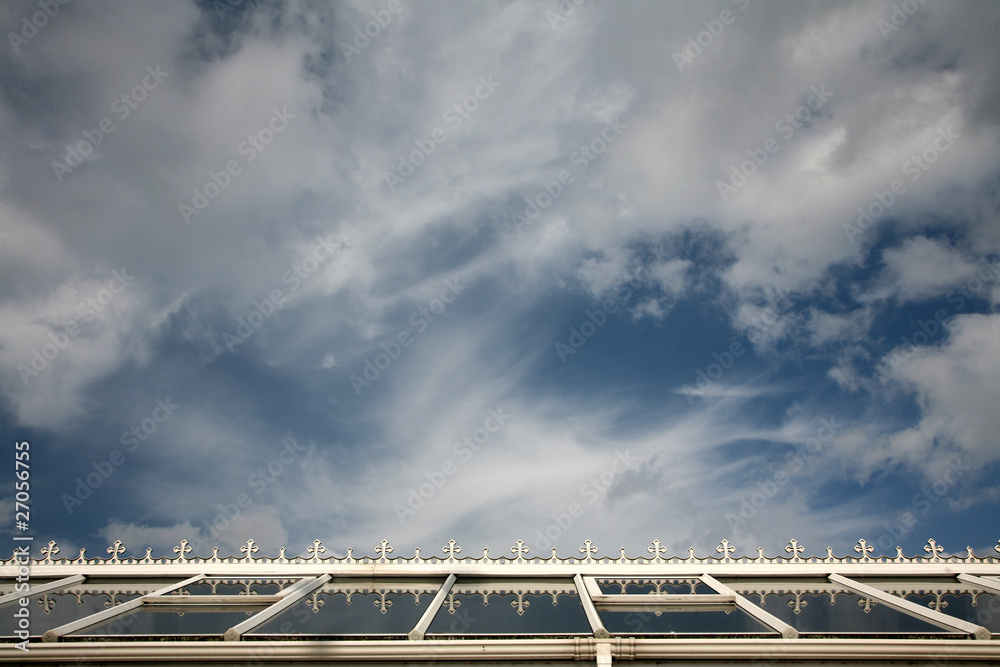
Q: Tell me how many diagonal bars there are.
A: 8